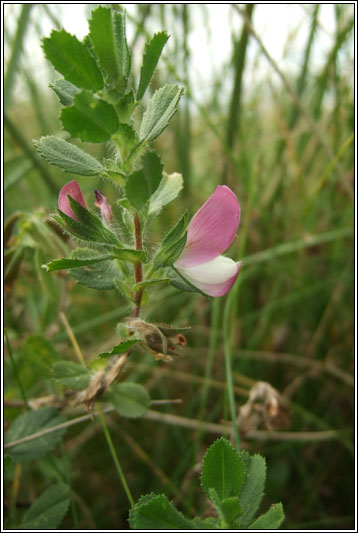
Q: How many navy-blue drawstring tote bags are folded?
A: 0